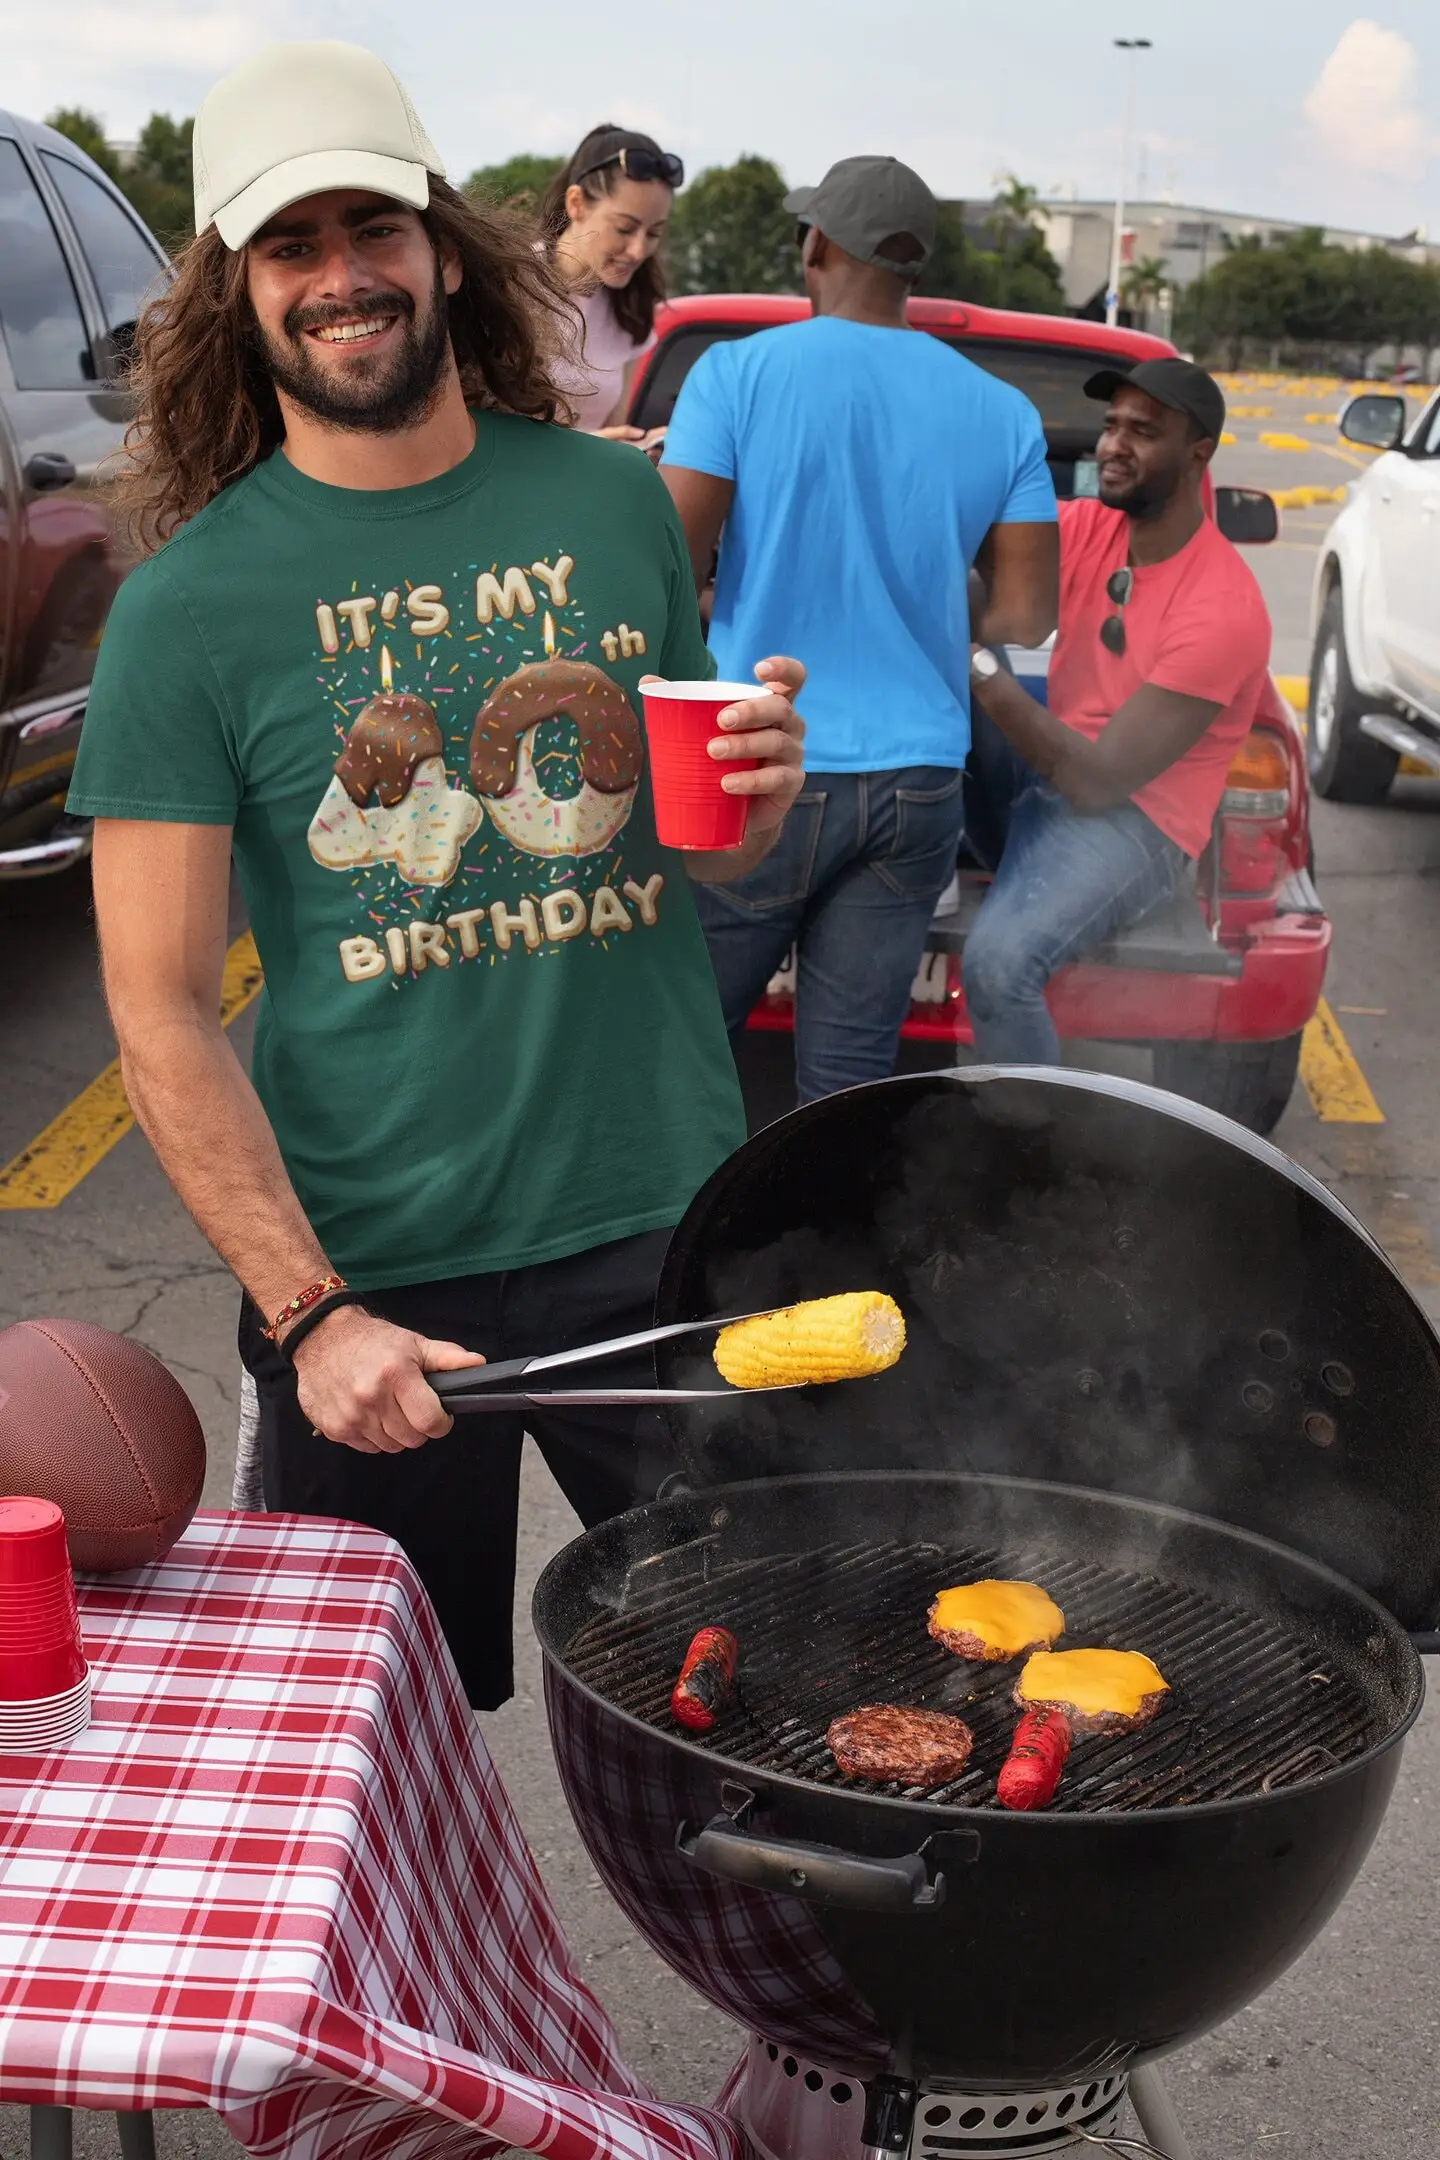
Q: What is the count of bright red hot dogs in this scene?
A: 2